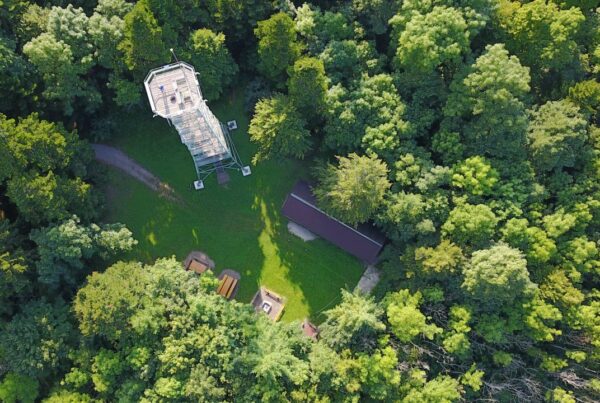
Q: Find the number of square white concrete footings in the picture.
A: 3